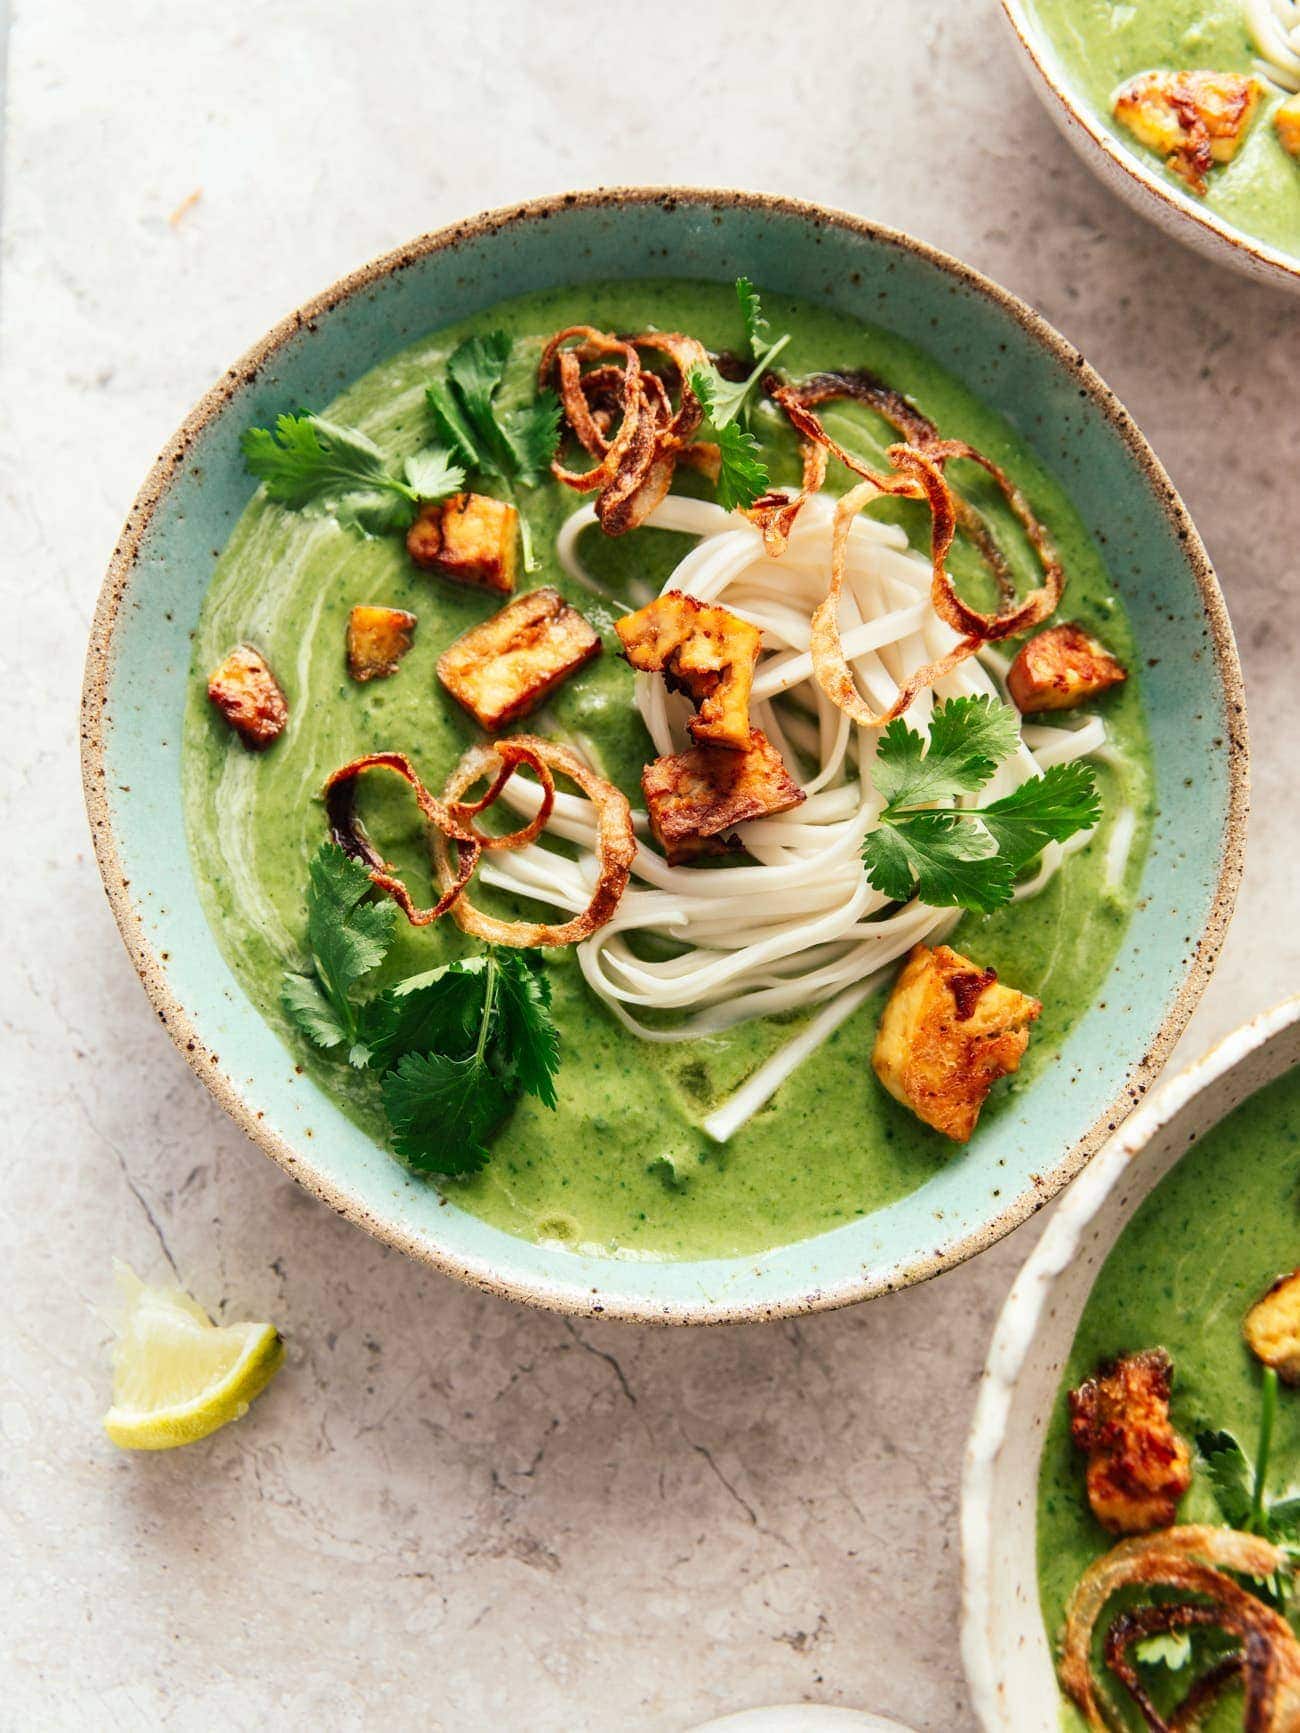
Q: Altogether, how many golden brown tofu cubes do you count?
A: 12